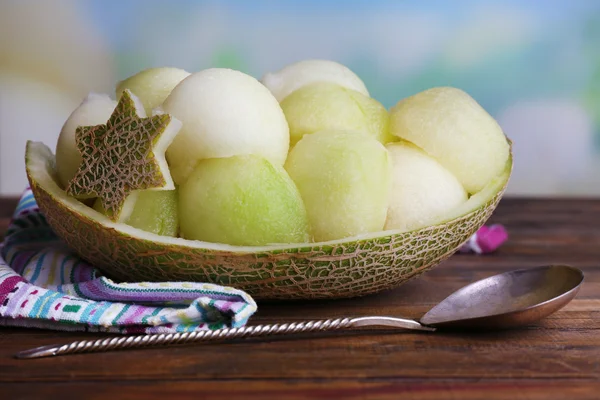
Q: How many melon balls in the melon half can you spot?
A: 10